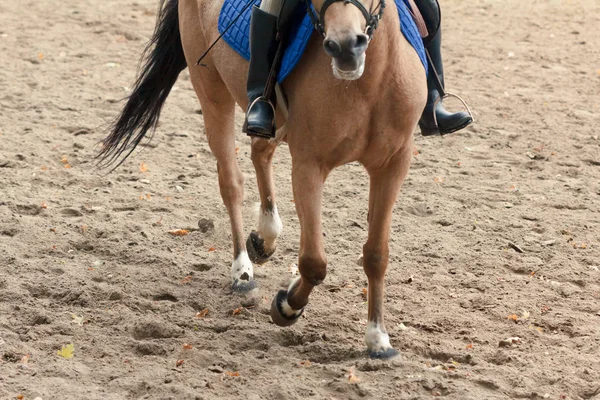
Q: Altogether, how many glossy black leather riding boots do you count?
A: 2